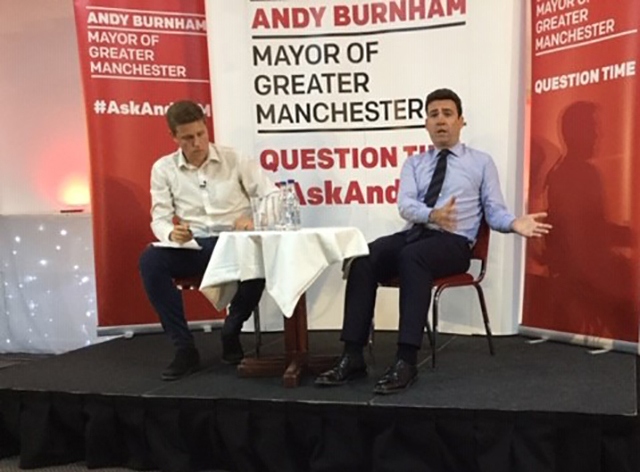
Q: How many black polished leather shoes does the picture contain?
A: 2